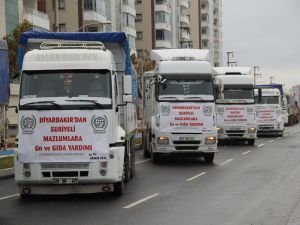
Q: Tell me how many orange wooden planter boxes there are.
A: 0